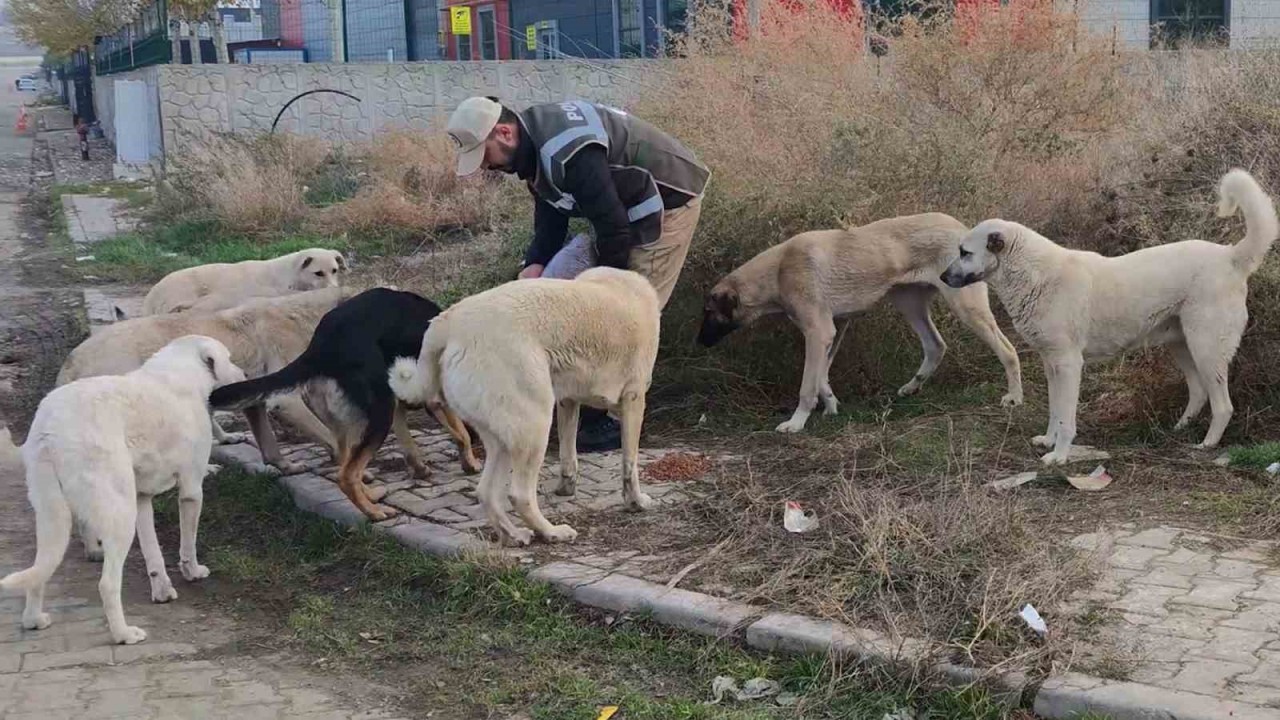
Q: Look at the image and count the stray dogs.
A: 7